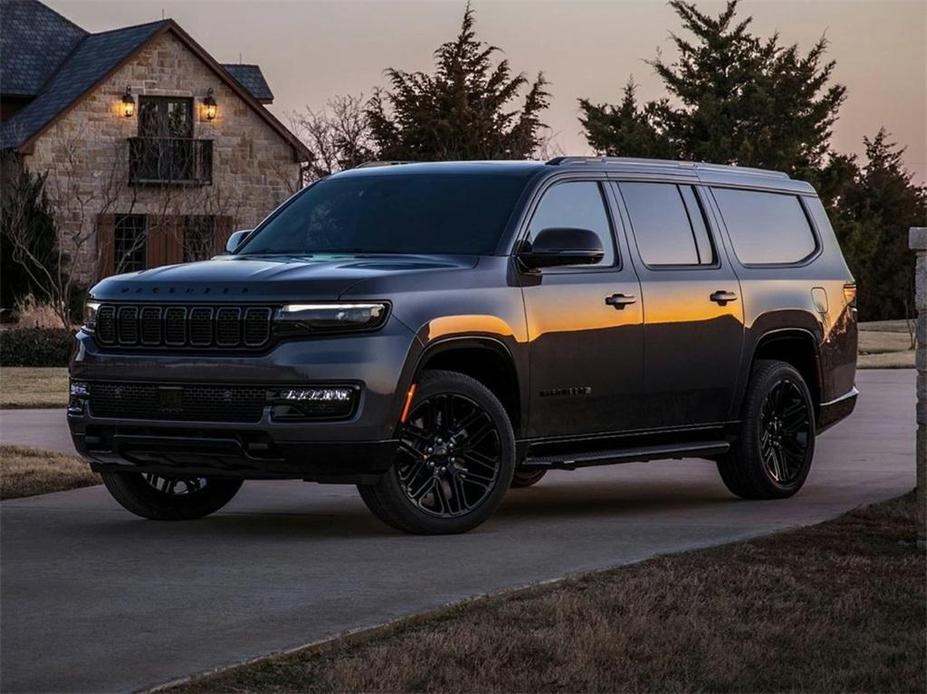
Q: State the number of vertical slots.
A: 7